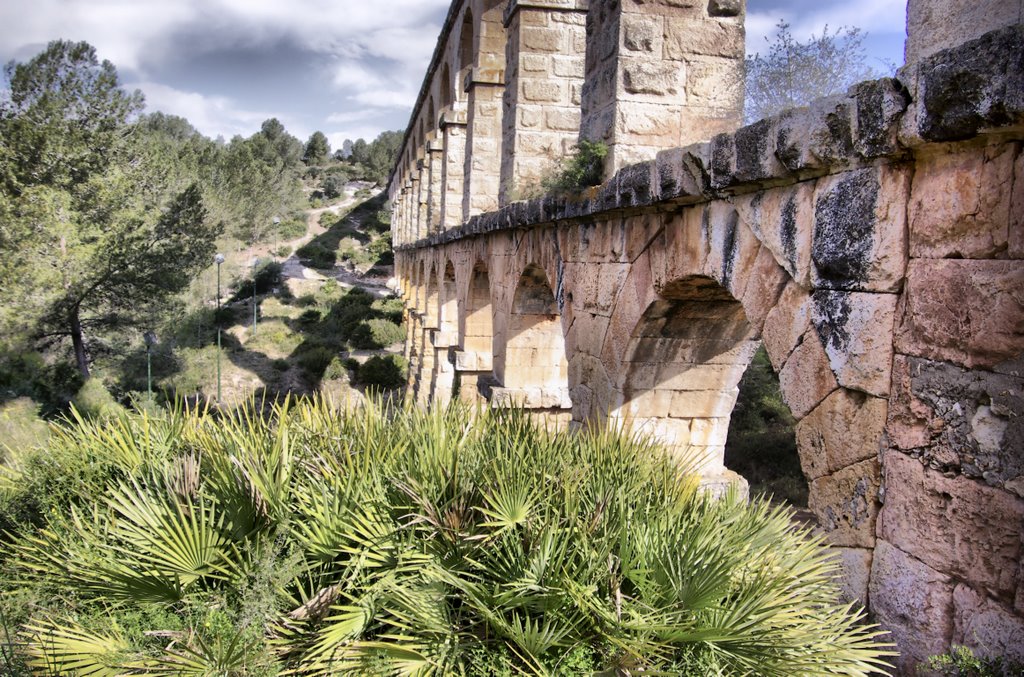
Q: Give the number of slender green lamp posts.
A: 4